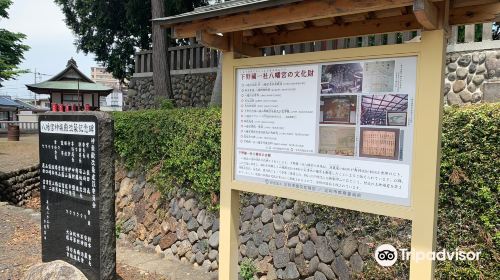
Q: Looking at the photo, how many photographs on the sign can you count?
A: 6